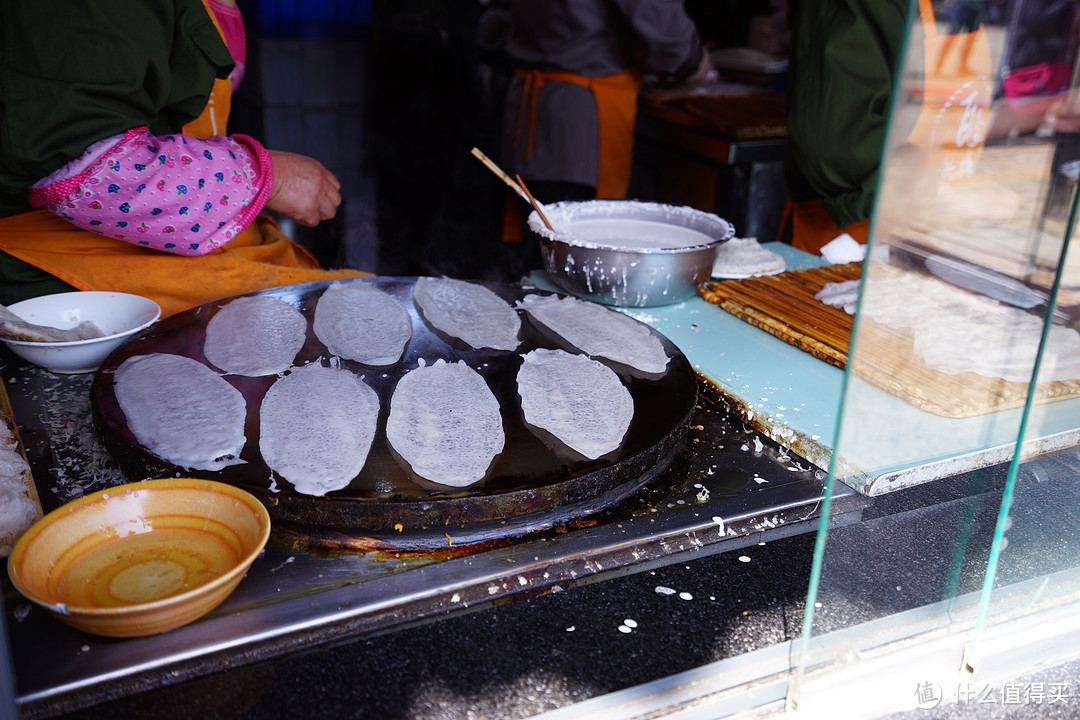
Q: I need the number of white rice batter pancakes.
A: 8